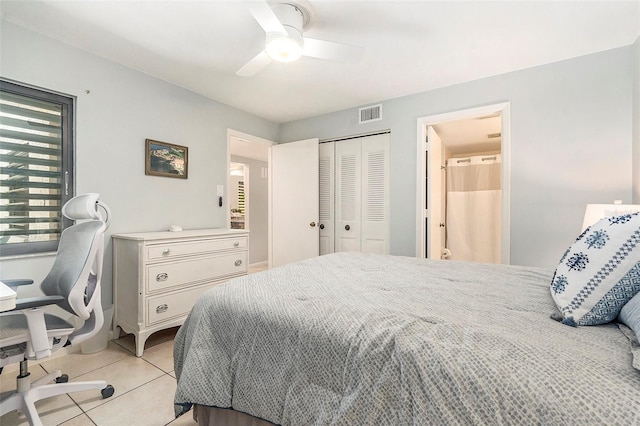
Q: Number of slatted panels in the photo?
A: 3